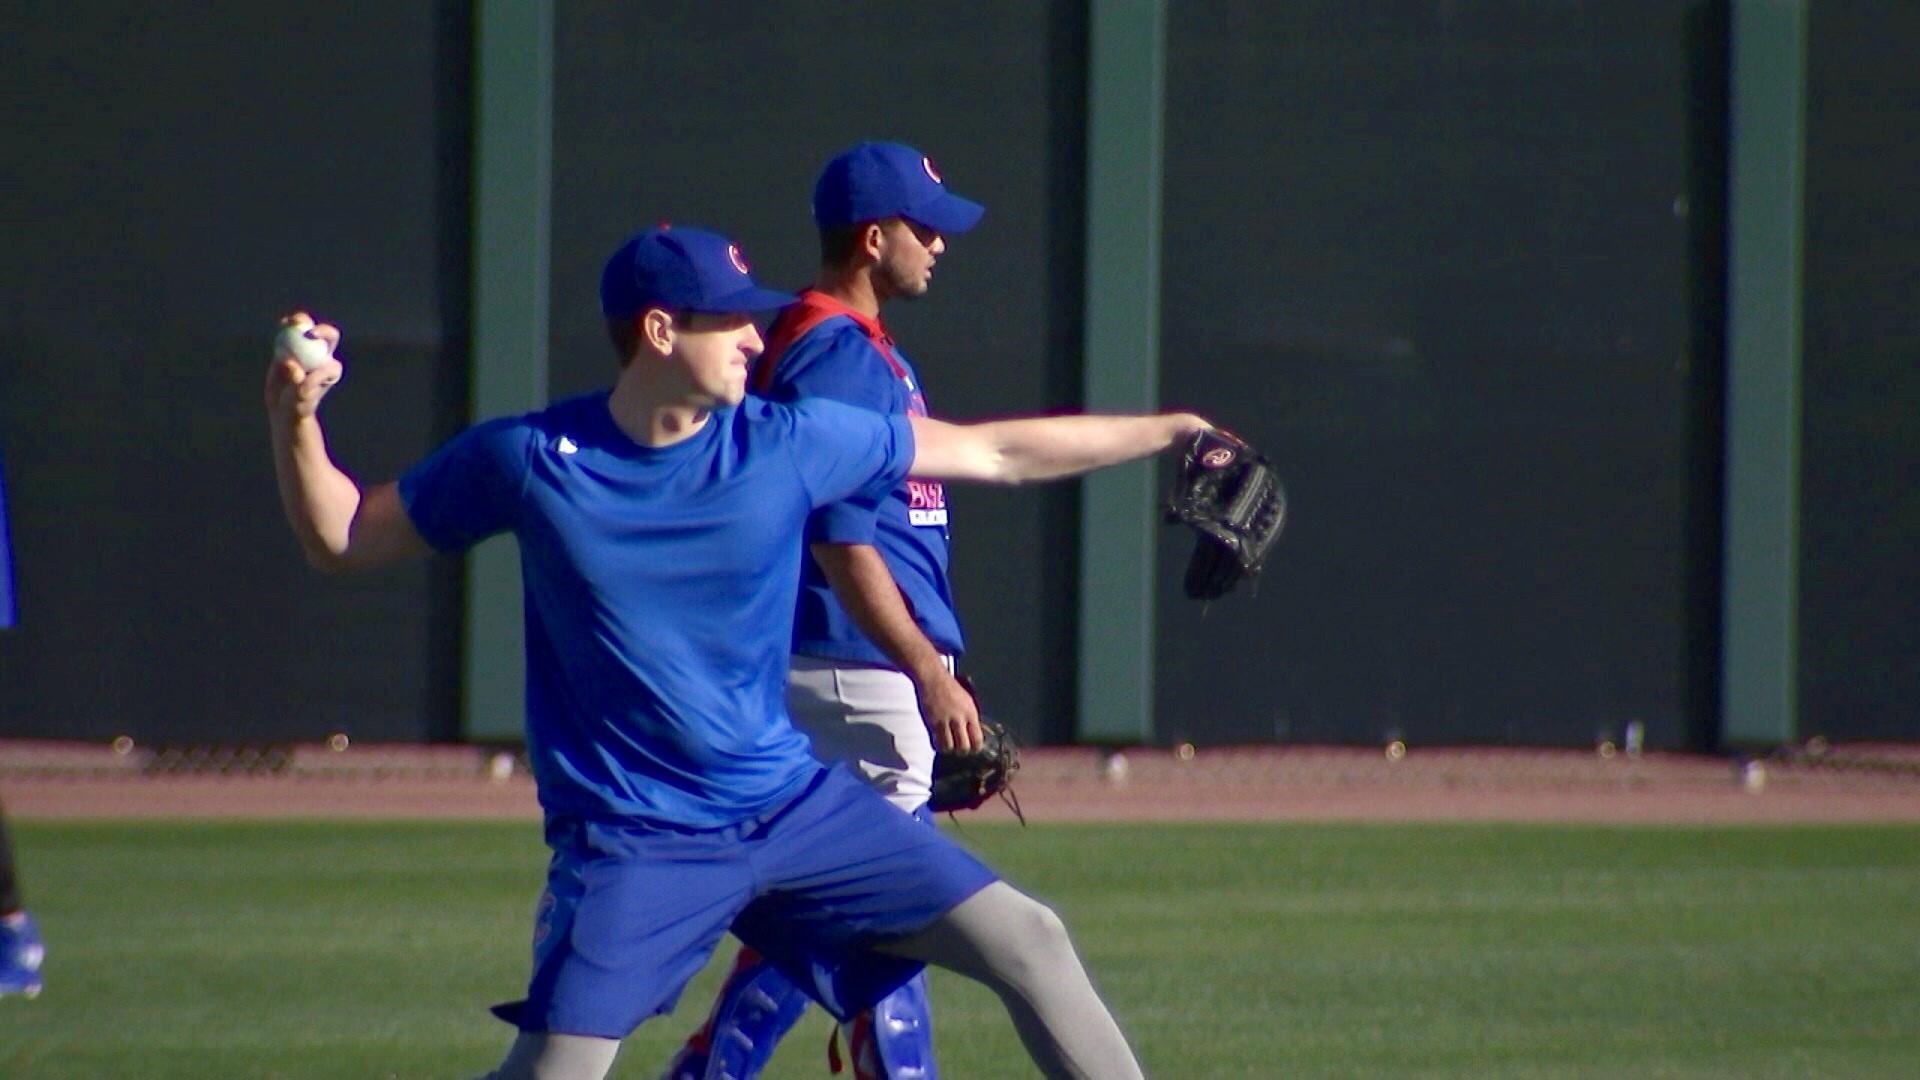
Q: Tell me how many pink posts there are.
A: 0